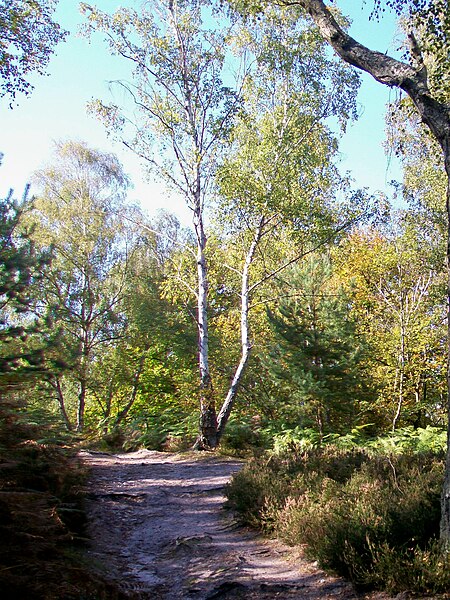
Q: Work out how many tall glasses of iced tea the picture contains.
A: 0